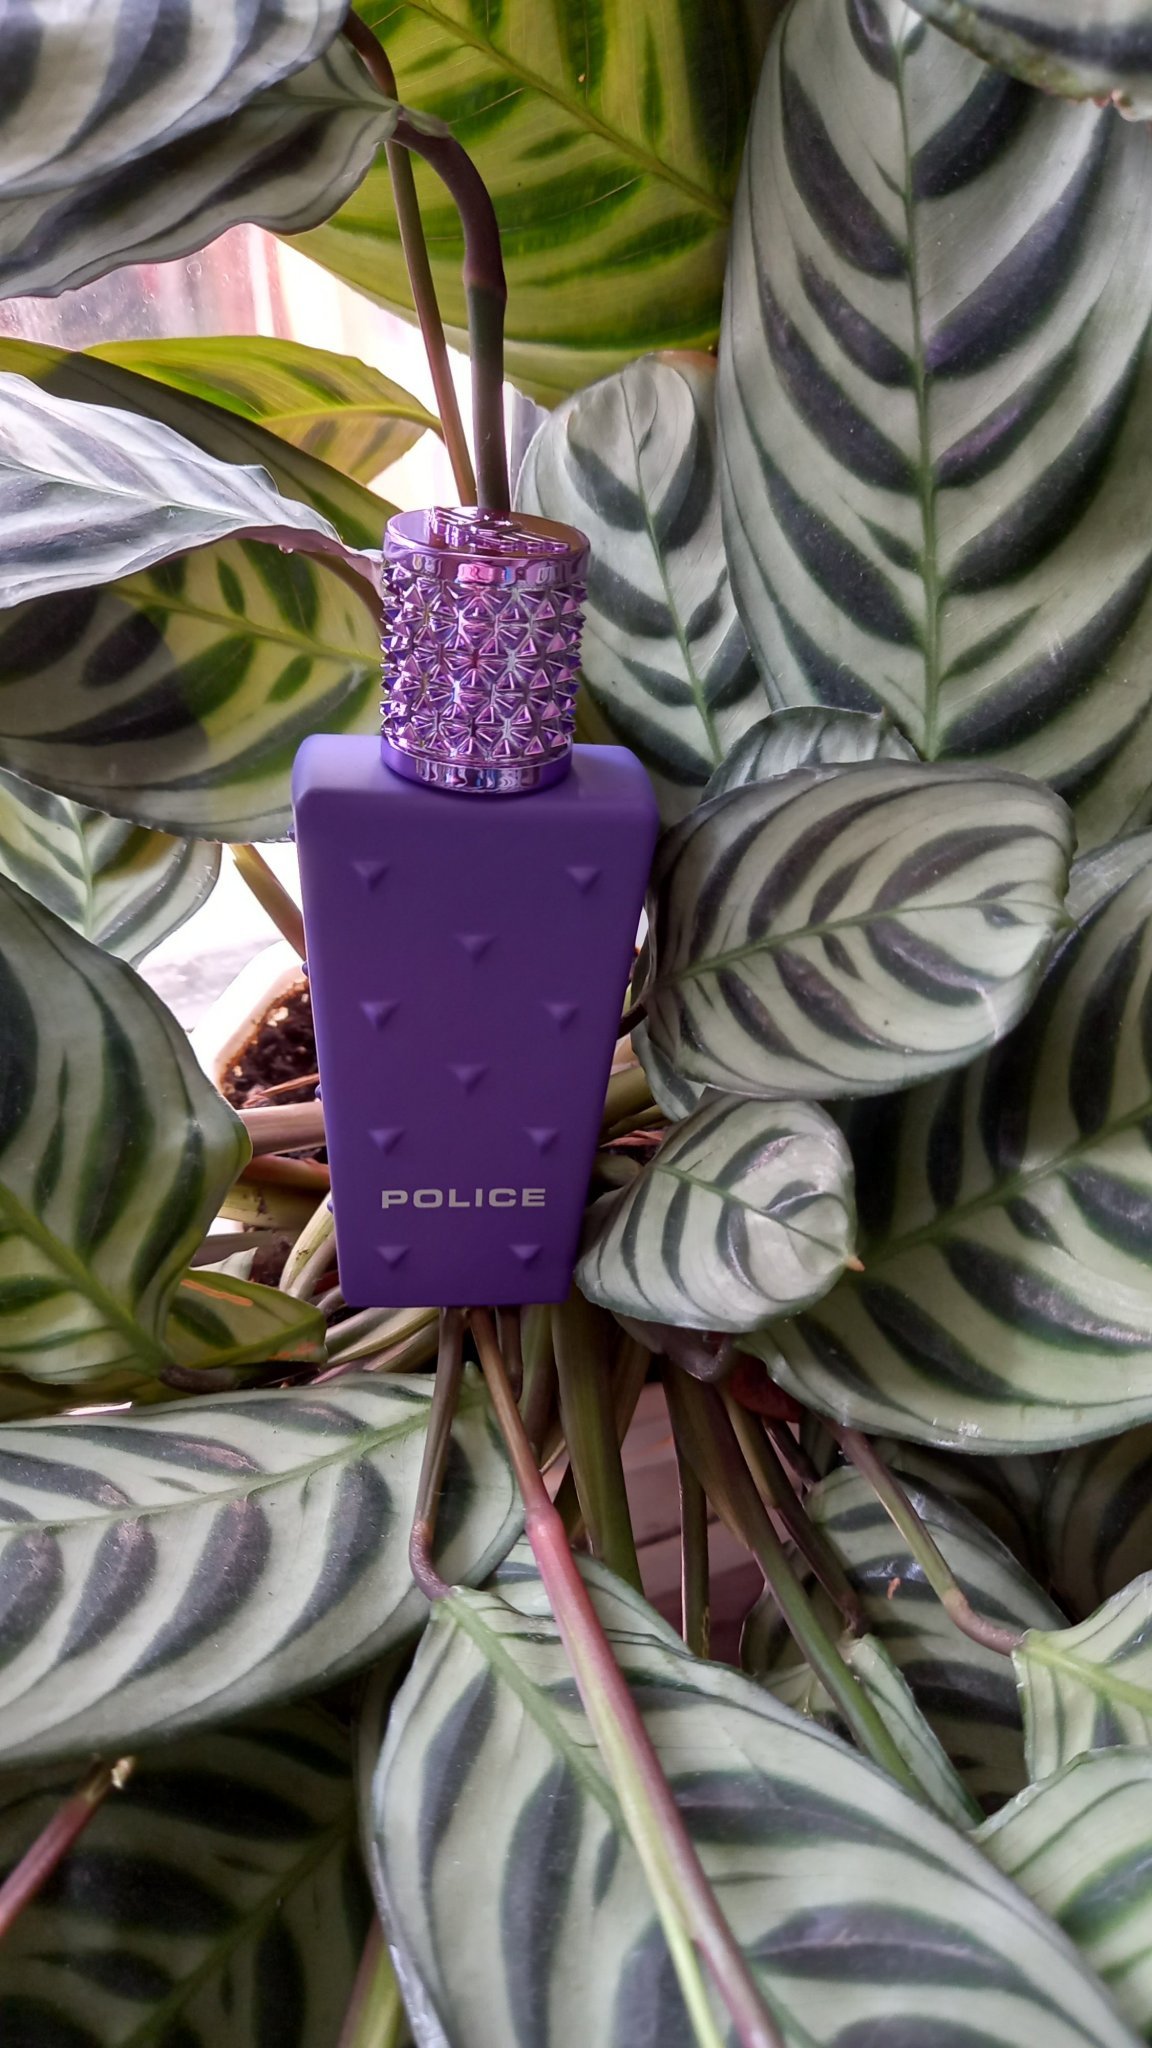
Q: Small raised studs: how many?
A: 10